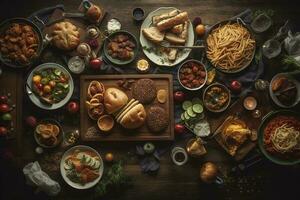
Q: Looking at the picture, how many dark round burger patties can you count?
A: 2